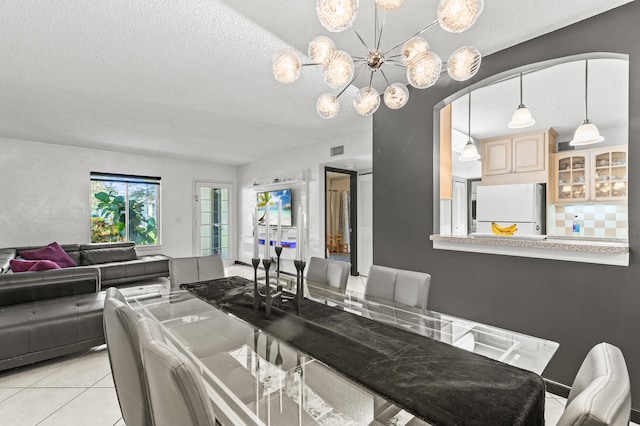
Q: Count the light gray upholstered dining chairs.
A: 6